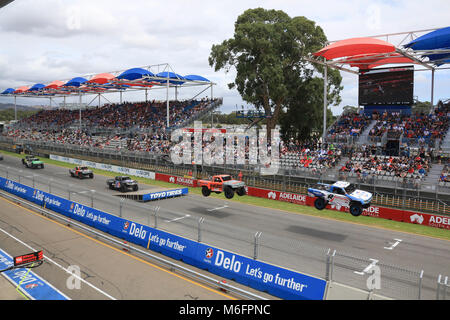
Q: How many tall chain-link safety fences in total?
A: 2